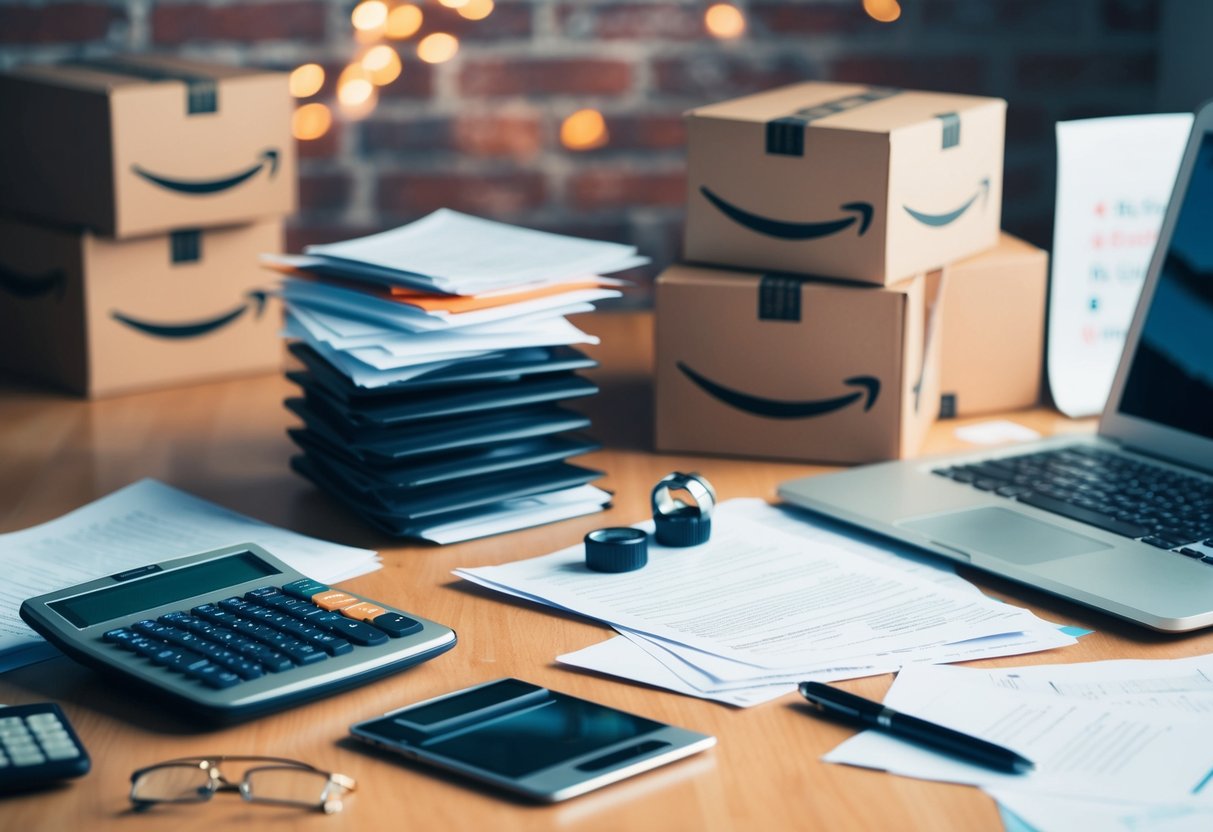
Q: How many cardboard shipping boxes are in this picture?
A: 5